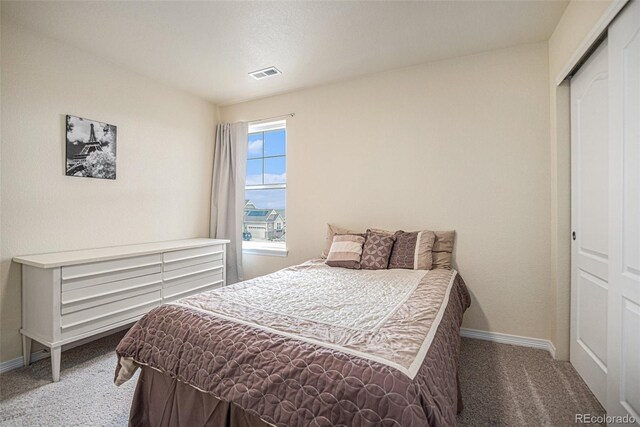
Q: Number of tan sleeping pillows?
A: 2